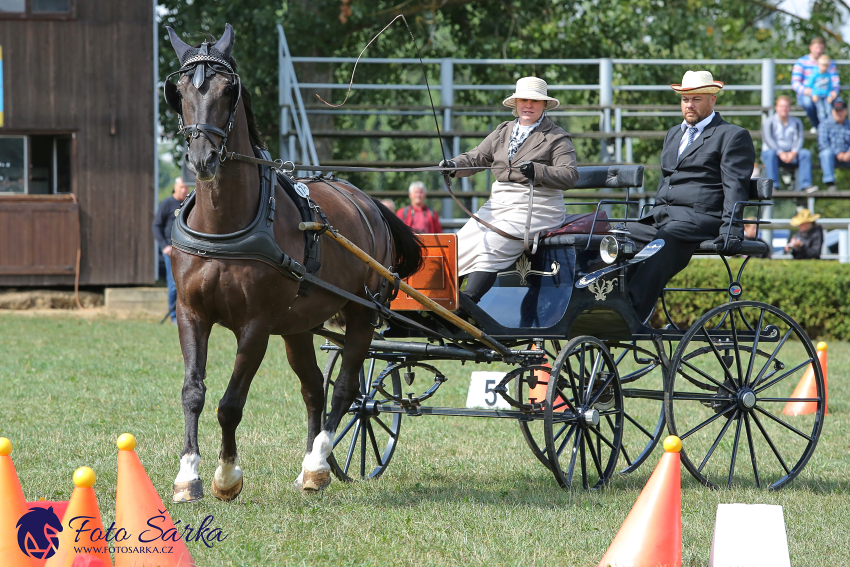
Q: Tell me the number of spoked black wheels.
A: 4